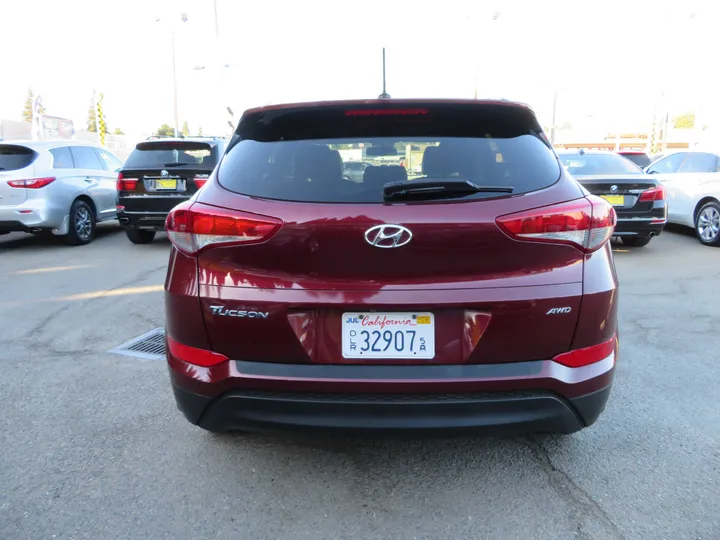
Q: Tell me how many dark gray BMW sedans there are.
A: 1